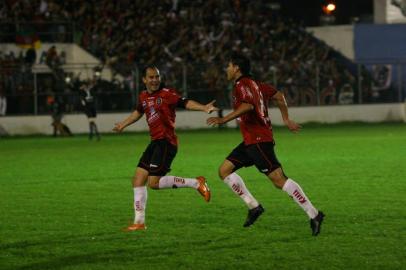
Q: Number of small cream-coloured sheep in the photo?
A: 0